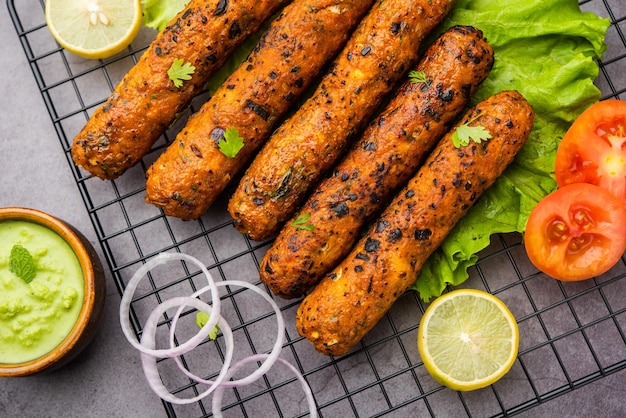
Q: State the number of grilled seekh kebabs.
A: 5